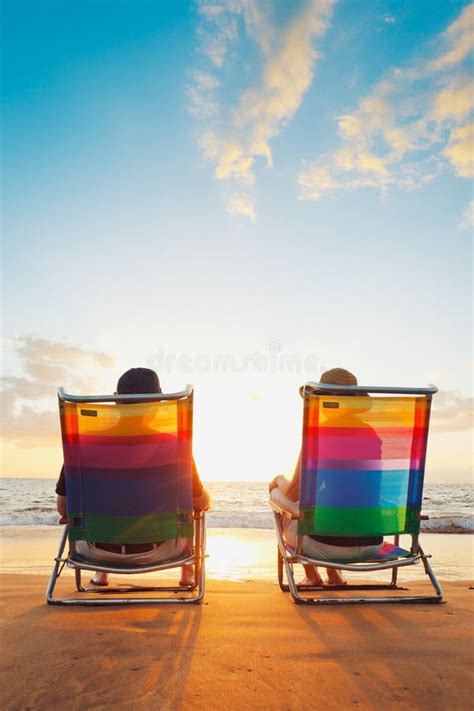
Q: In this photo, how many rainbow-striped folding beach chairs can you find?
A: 2